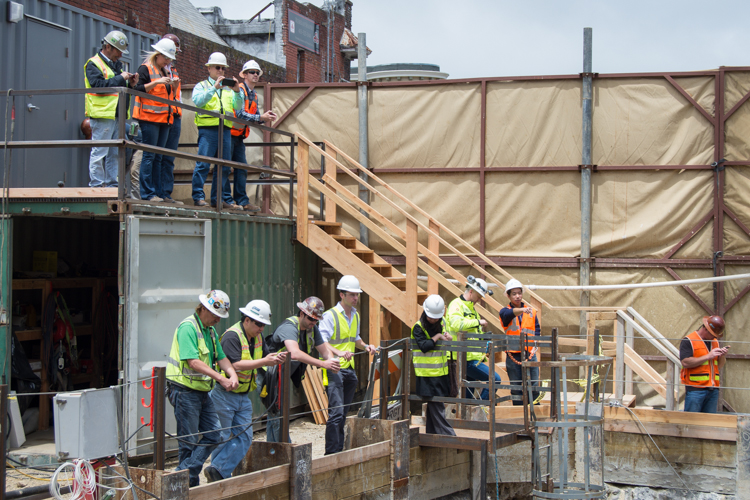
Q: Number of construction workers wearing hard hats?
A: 13